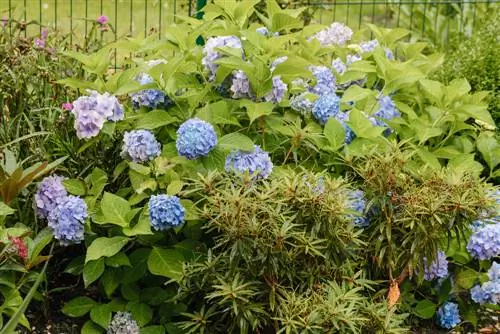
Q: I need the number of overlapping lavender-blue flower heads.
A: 2